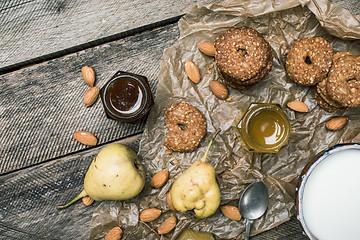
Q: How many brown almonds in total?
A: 15